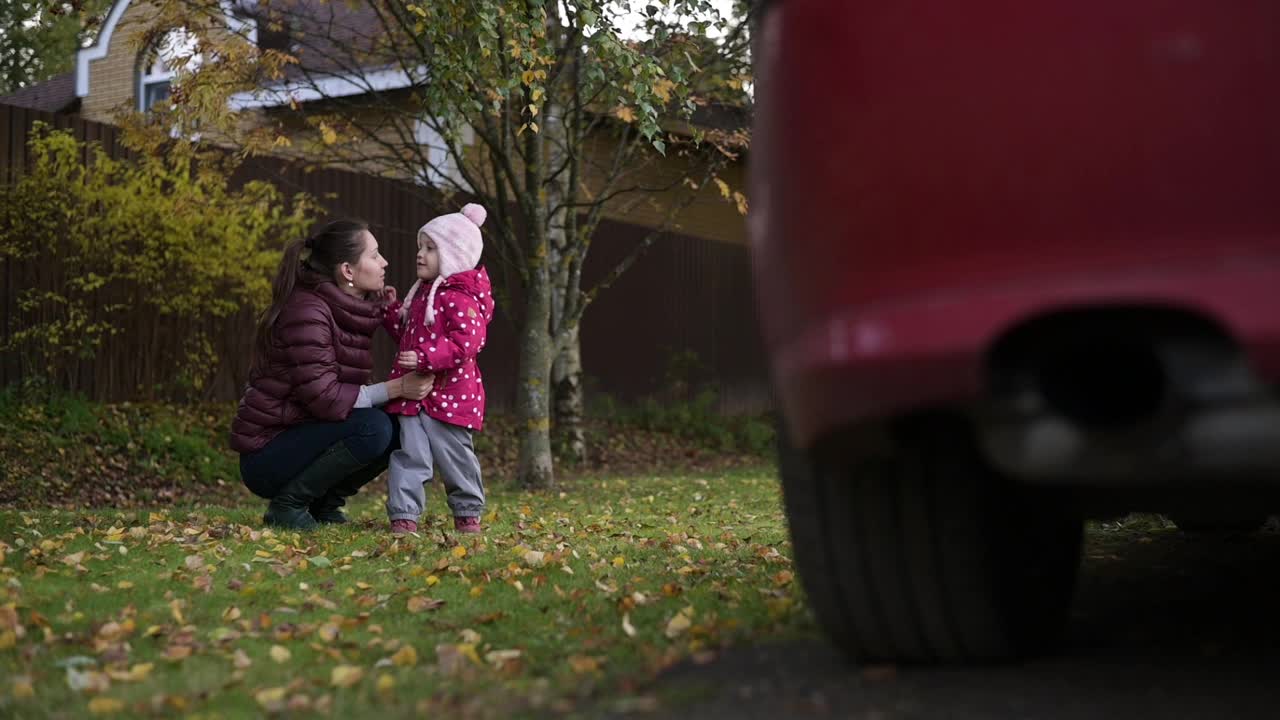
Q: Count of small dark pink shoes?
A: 2